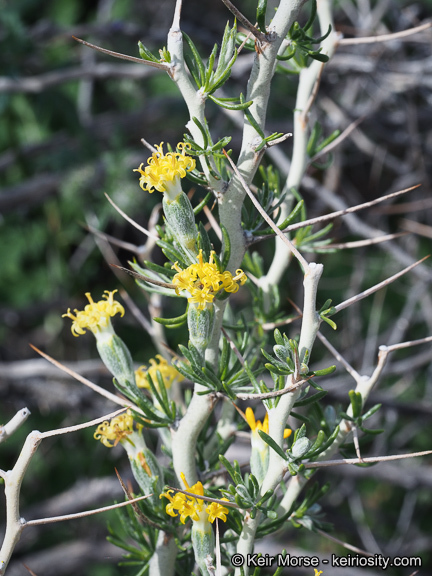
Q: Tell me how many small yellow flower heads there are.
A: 7